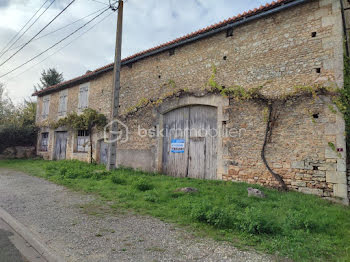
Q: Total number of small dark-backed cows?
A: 0